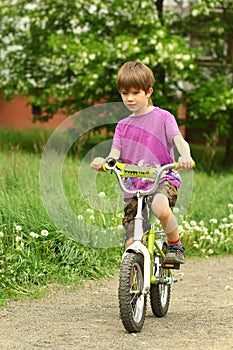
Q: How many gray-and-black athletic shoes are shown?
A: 1